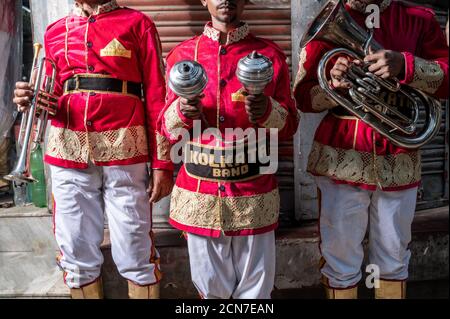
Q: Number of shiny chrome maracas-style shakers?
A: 2